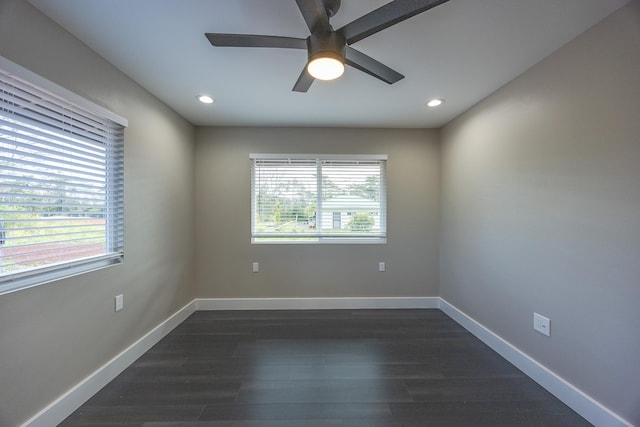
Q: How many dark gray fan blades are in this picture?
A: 5